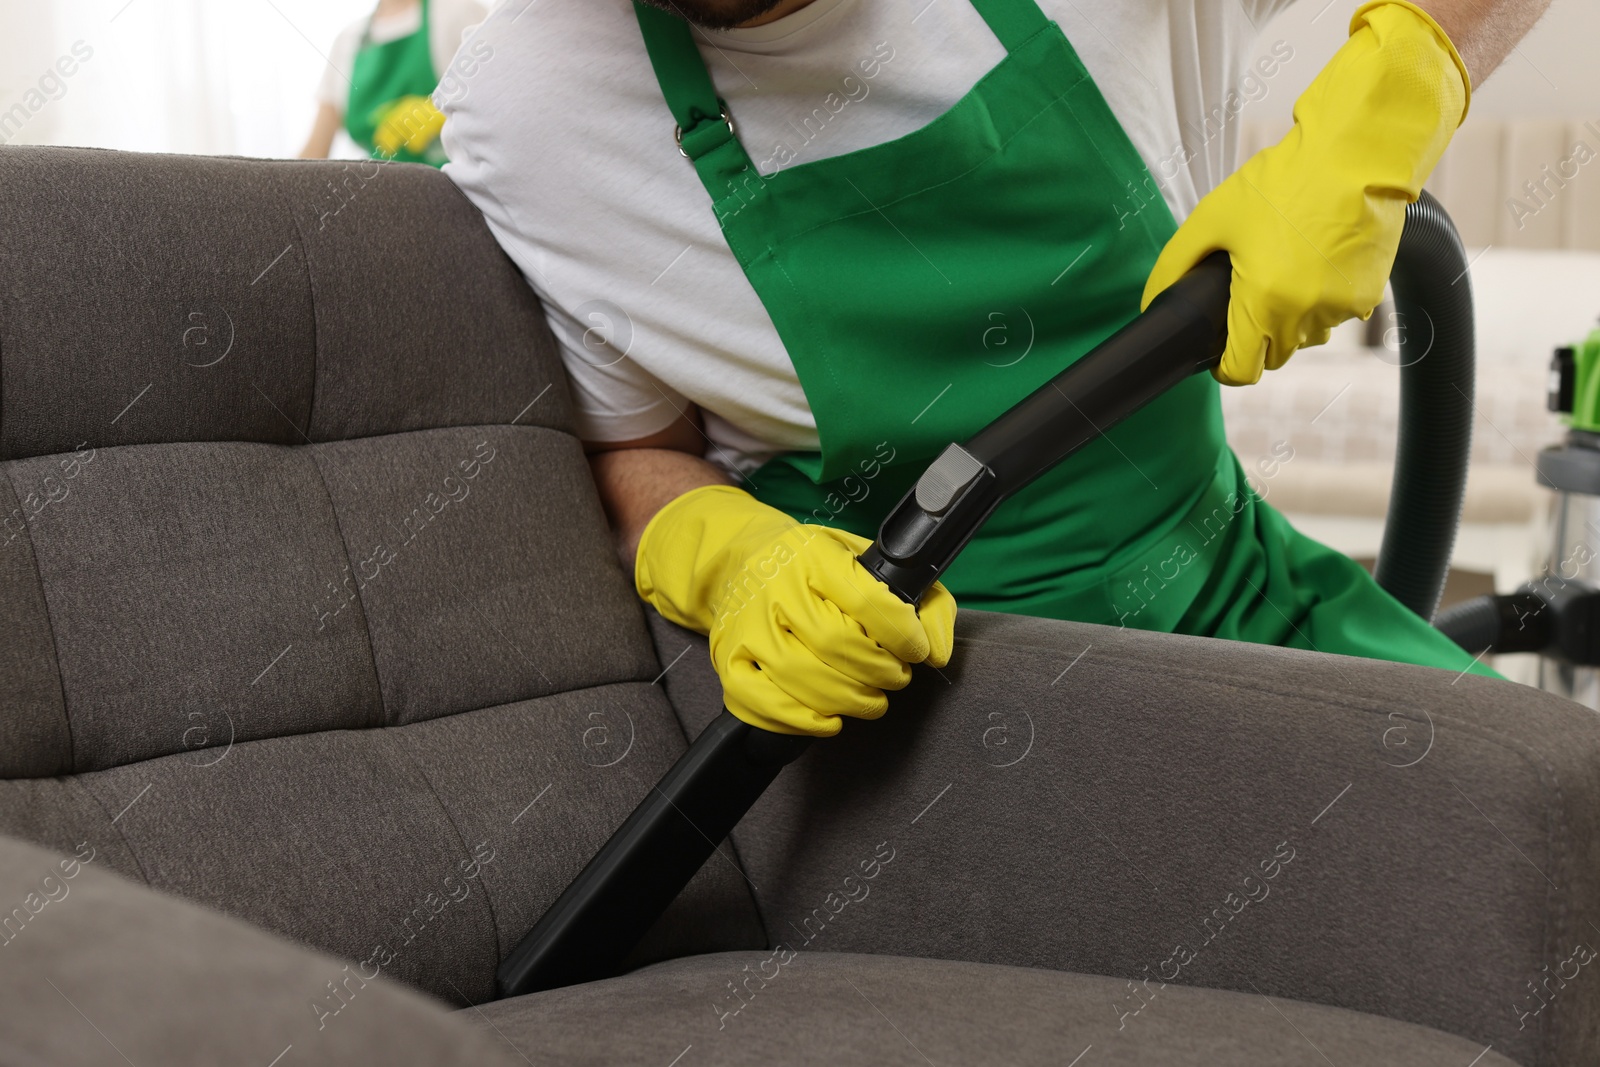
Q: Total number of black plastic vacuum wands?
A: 1